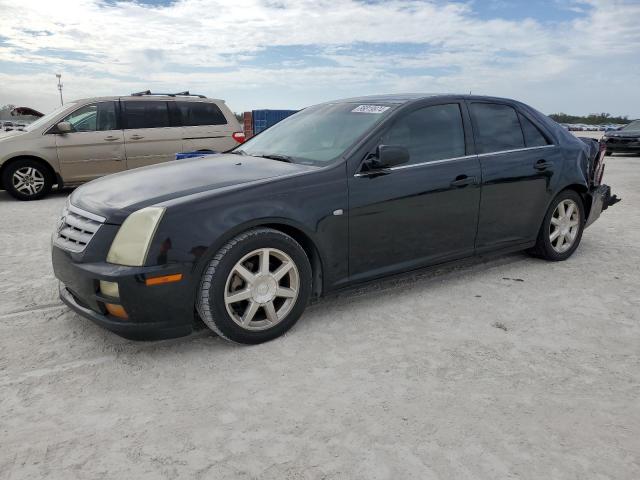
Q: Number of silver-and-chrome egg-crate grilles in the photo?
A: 1